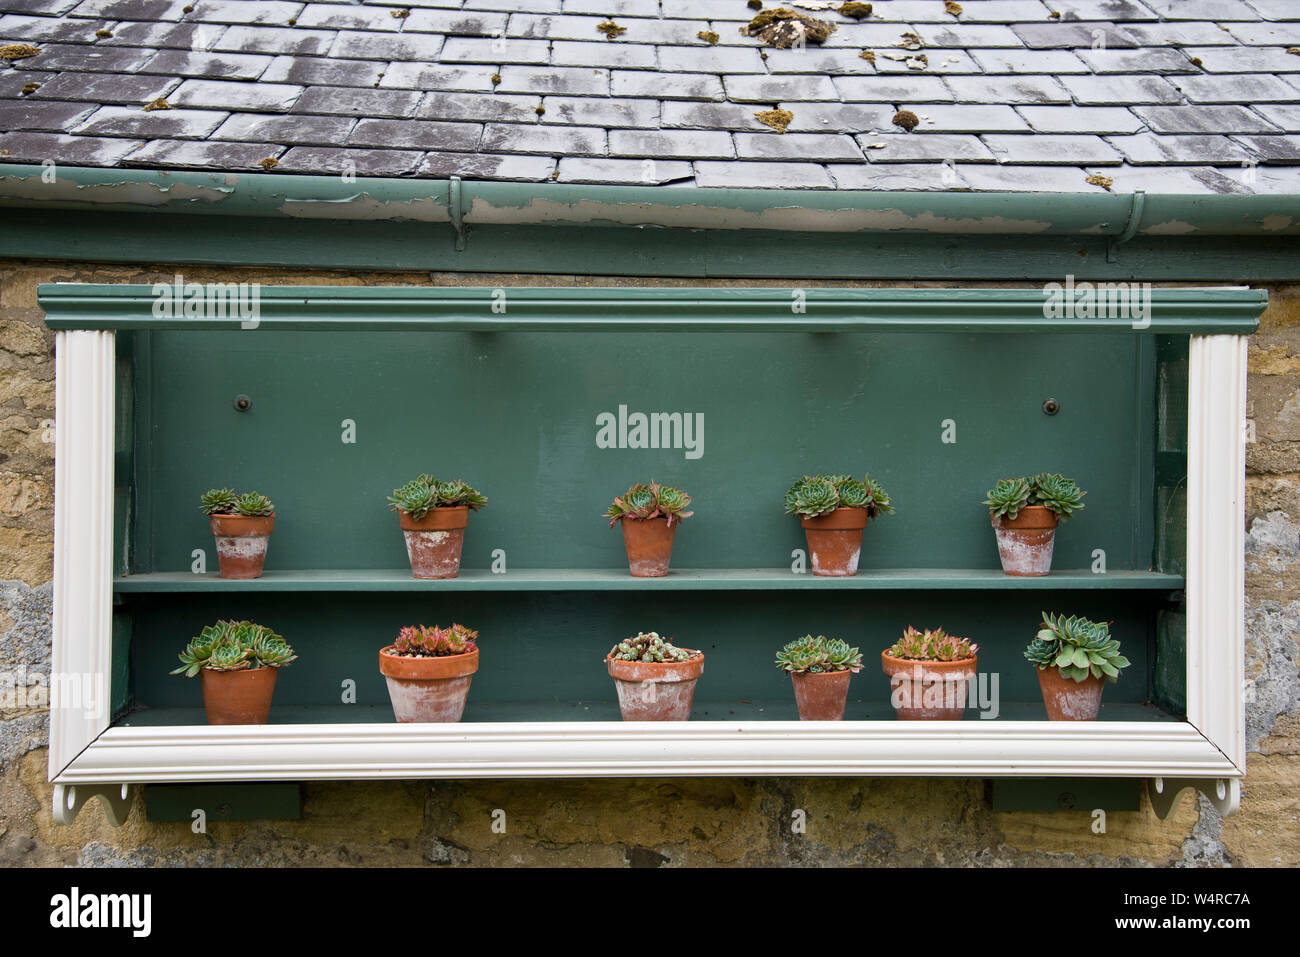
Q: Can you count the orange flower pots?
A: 11